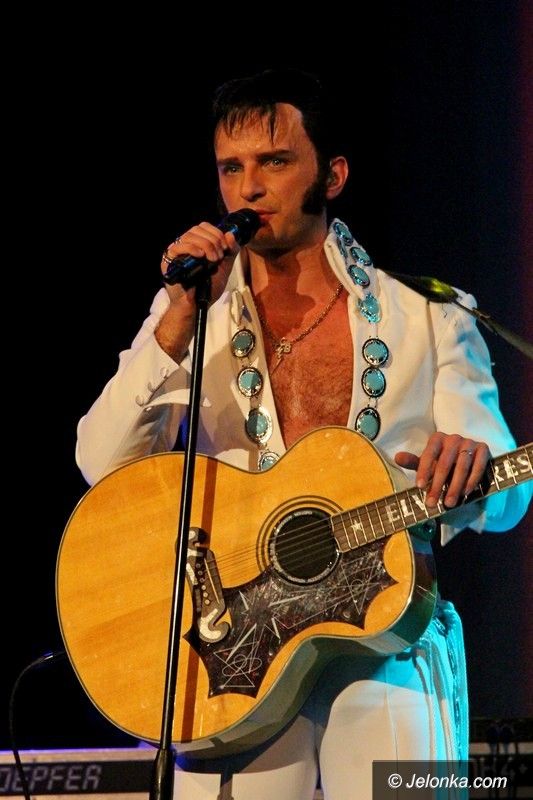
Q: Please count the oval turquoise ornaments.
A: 11